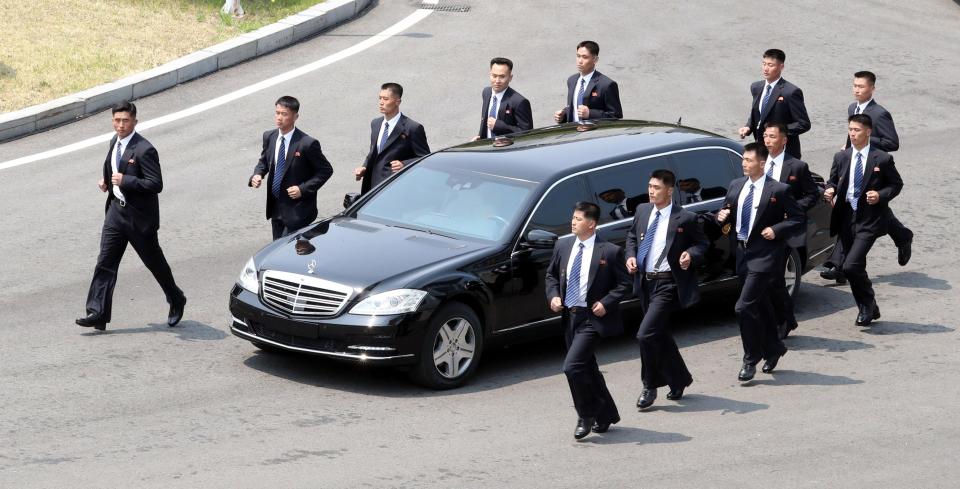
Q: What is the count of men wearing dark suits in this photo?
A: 12